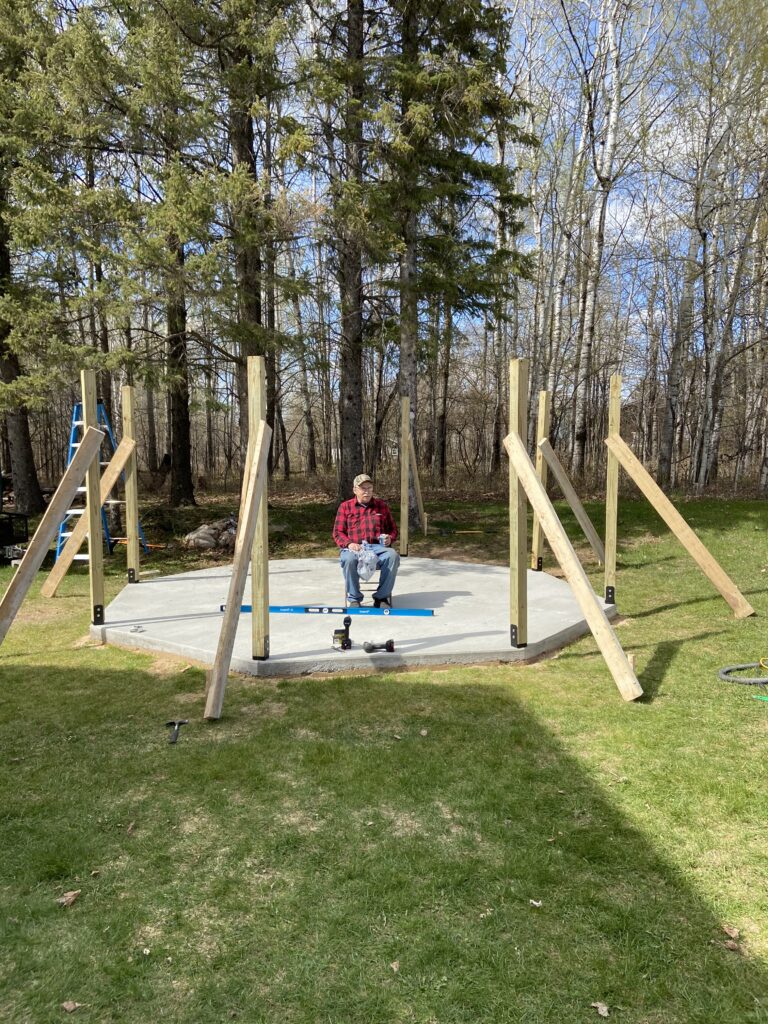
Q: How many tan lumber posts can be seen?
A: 7